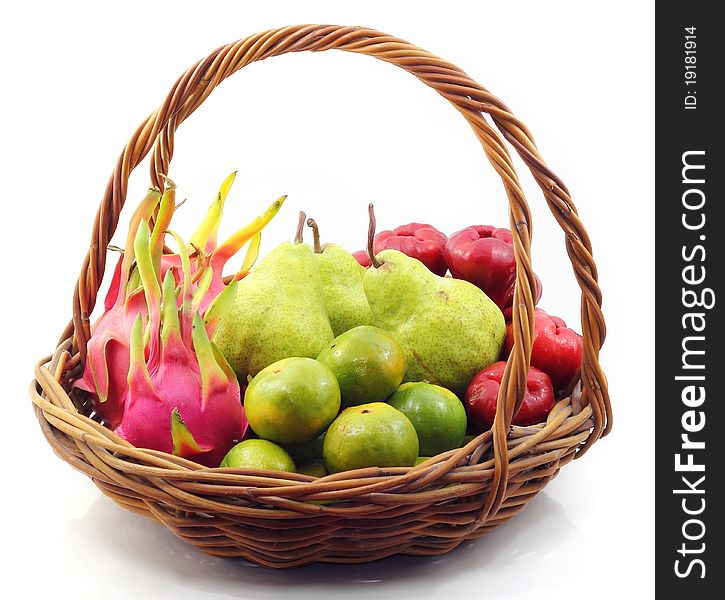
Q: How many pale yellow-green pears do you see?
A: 3